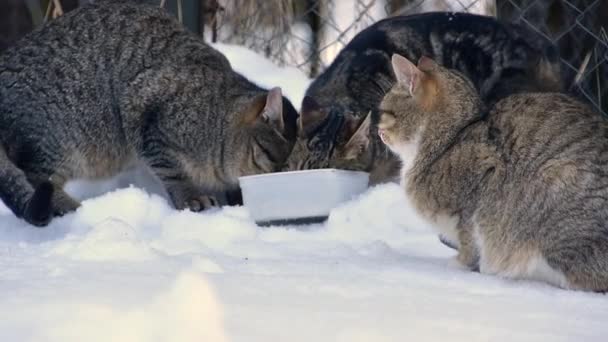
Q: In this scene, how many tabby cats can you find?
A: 3